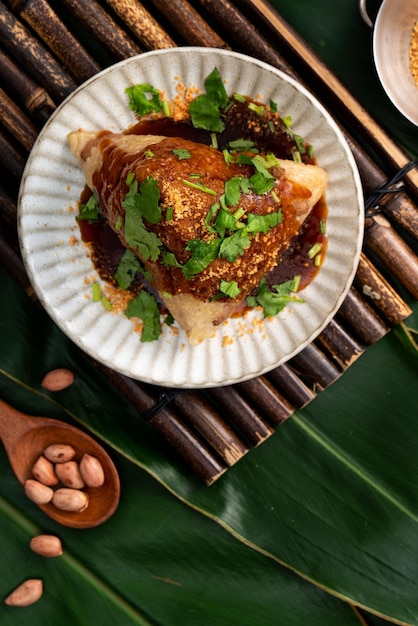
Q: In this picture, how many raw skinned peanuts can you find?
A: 9